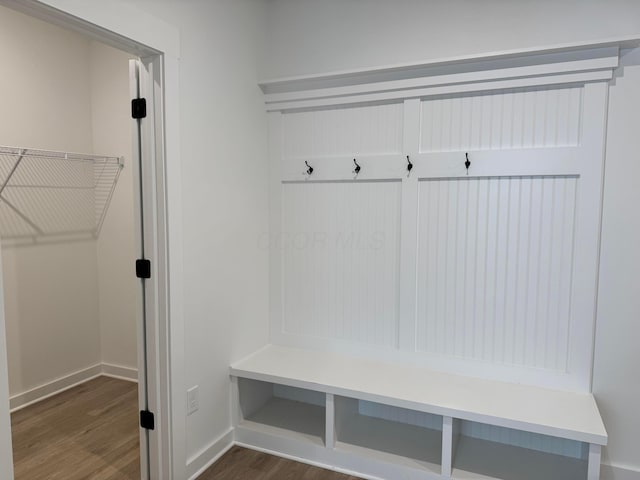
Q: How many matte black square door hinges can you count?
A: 3